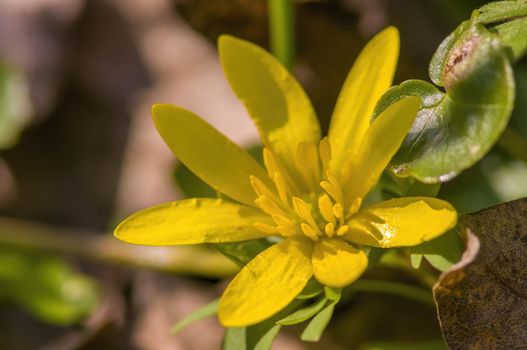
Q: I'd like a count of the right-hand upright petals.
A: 2